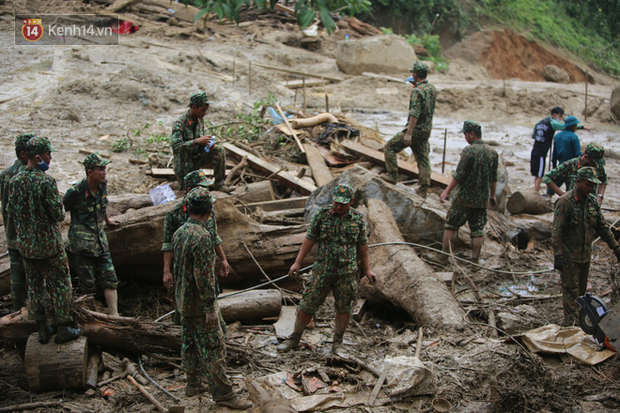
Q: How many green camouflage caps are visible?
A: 11